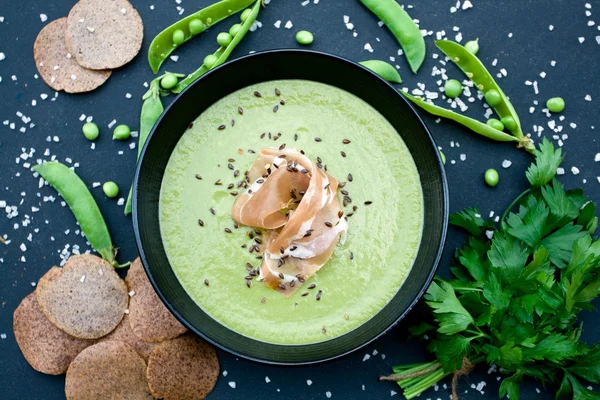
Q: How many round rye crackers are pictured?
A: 8